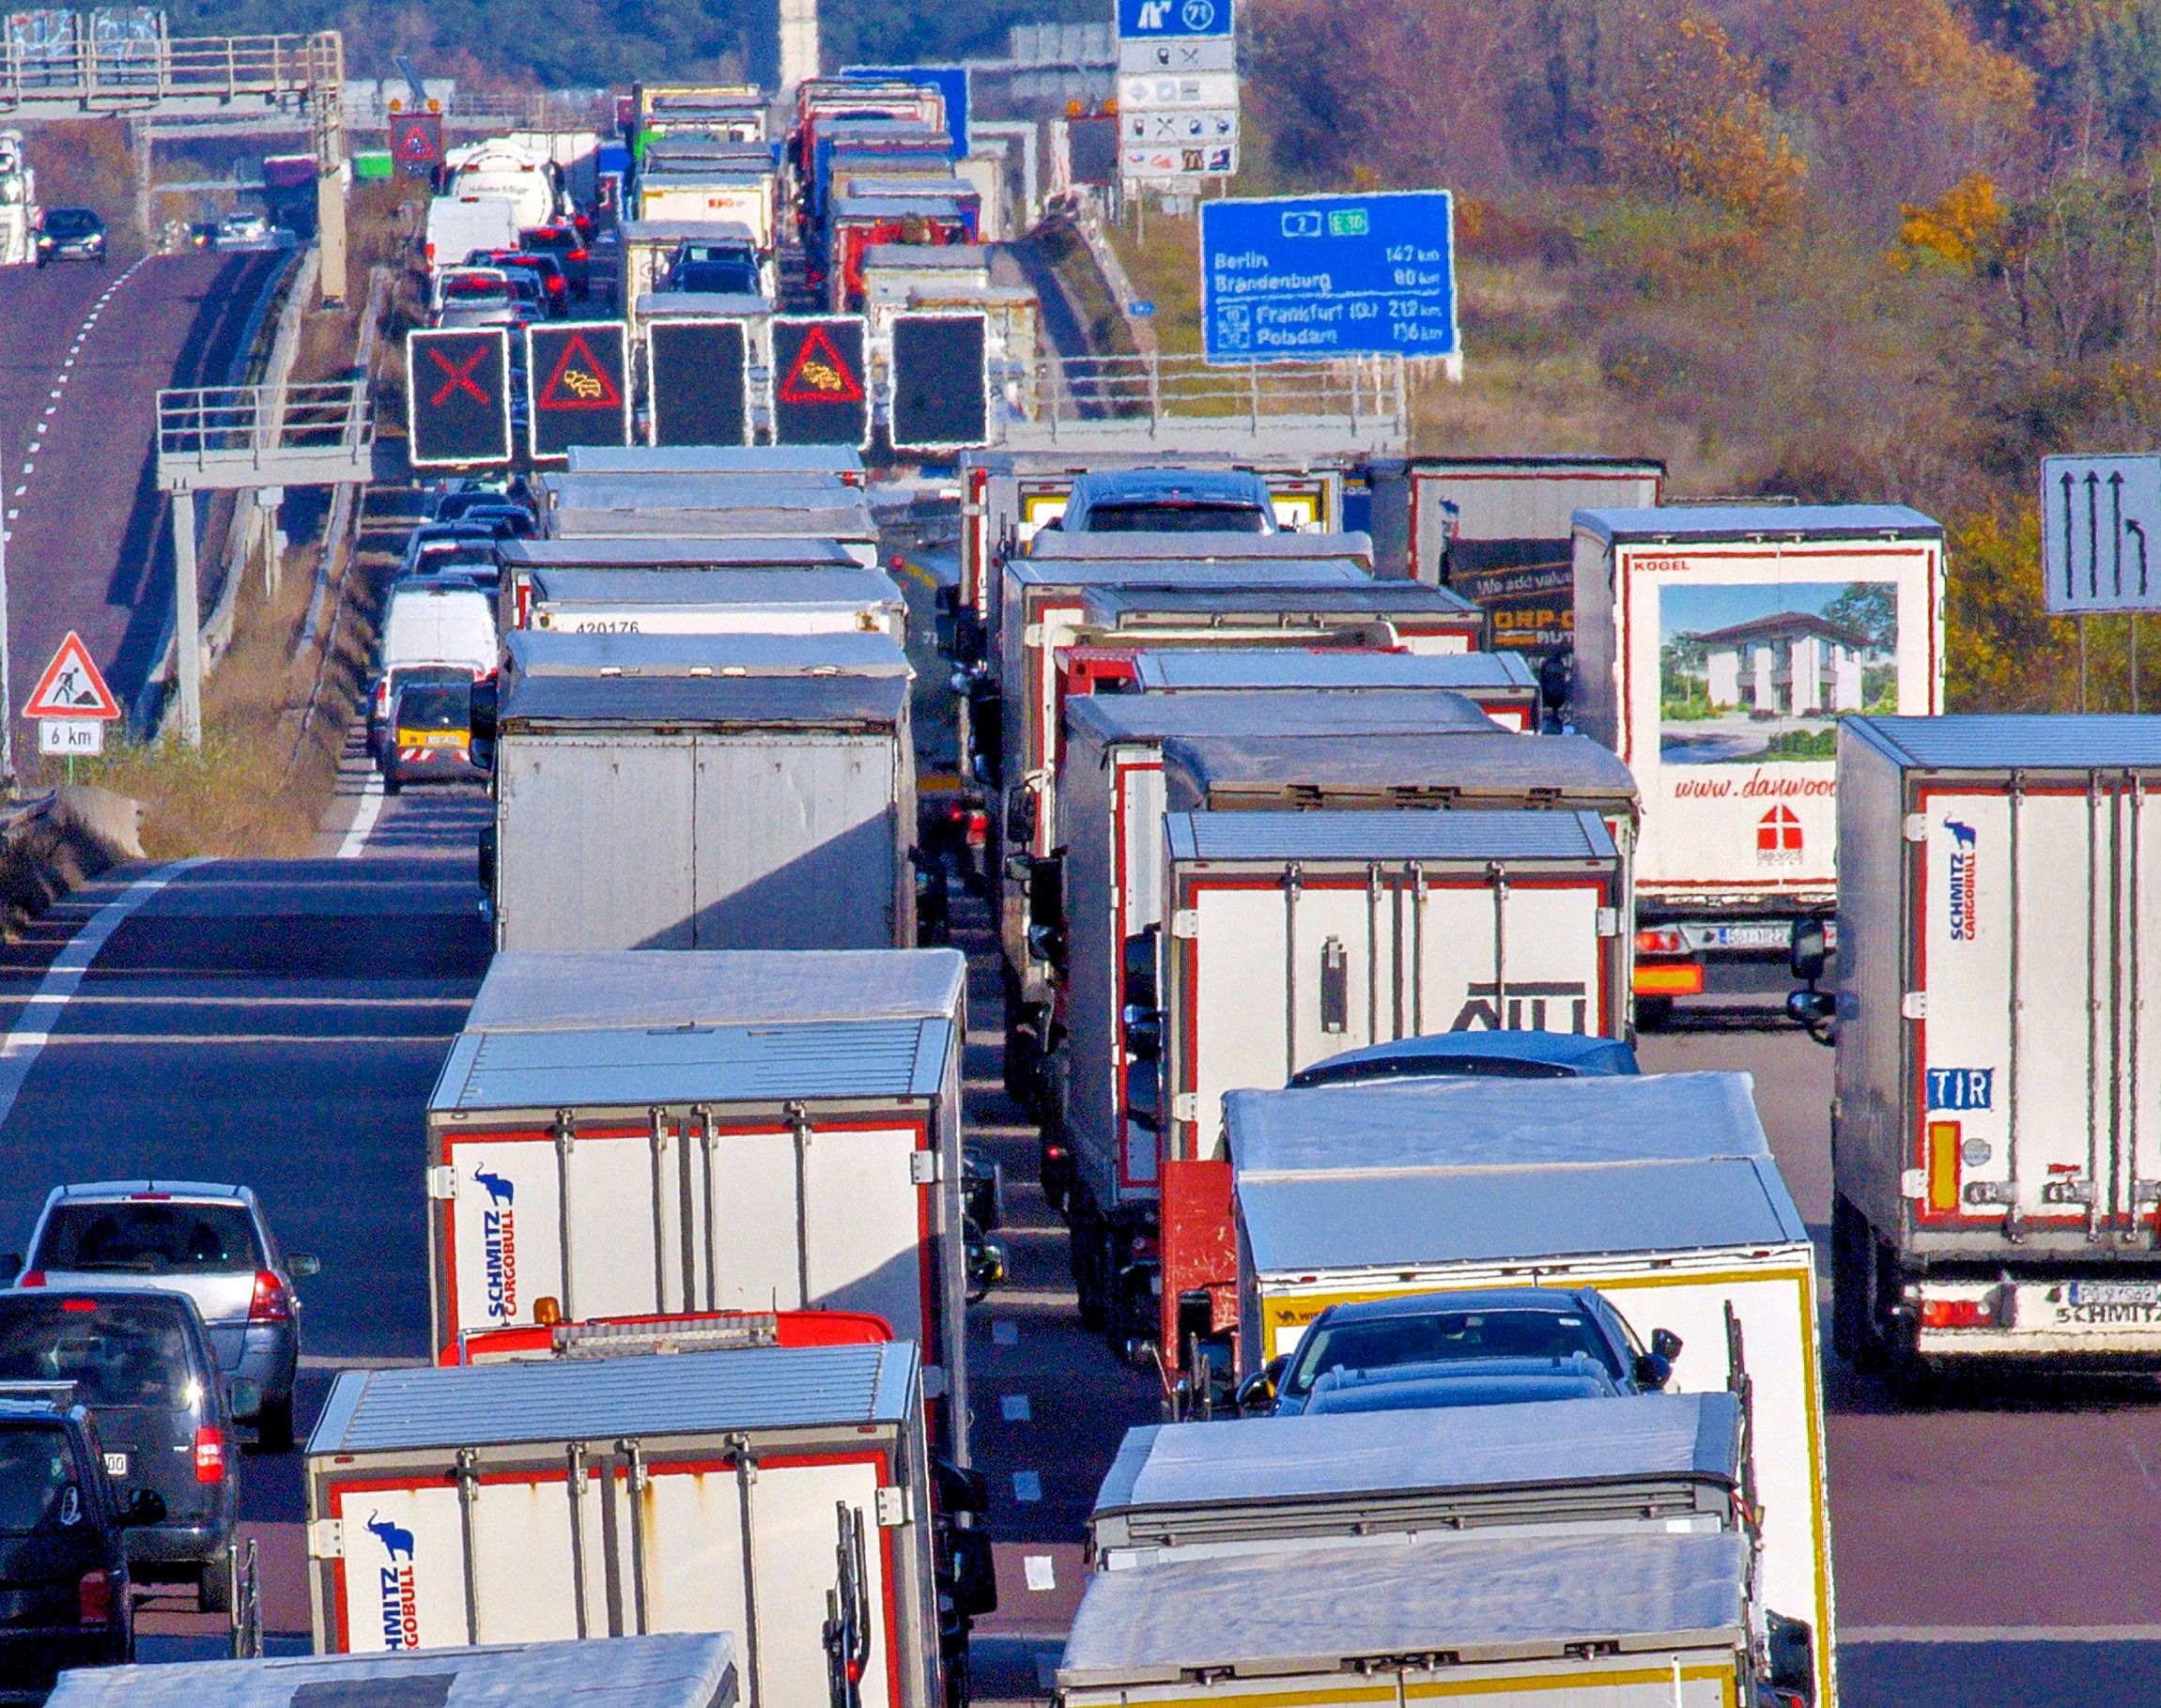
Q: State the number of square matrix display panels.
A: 5